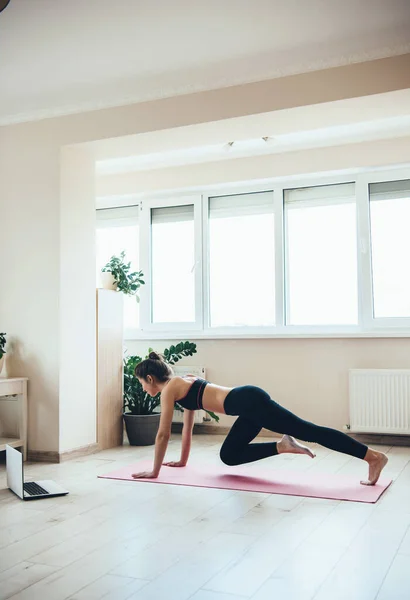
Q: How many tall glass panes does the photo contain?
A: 5